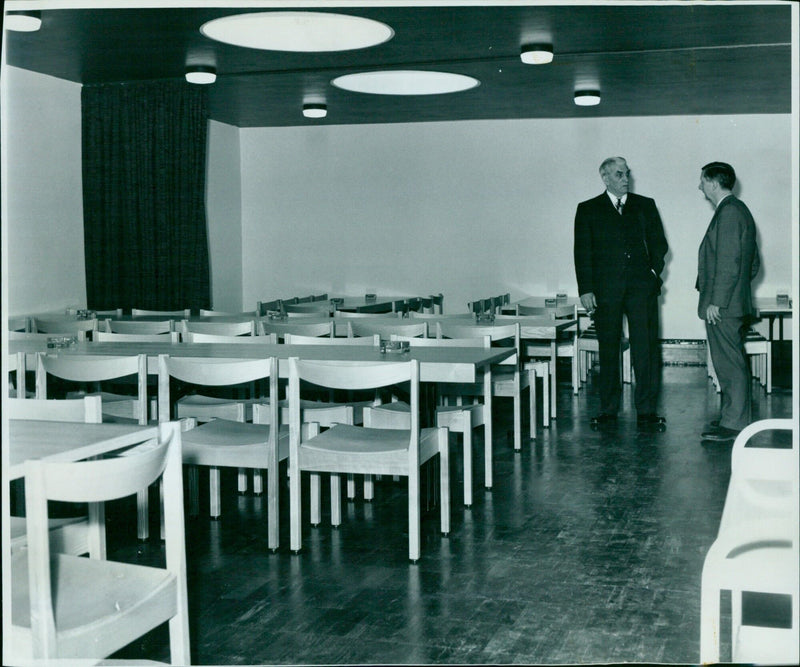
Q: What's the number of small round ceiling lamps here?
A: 5